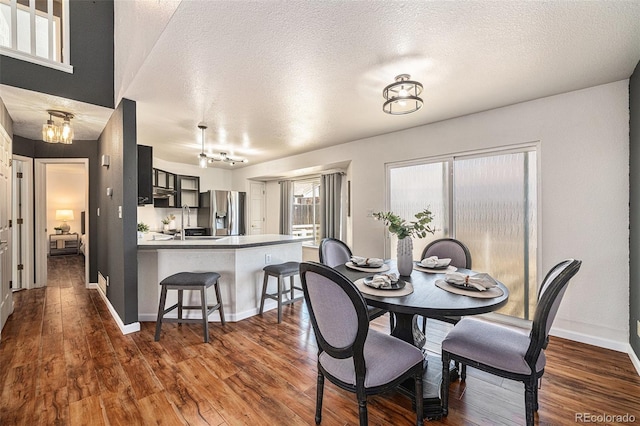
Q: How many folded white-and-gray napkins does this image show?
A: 4